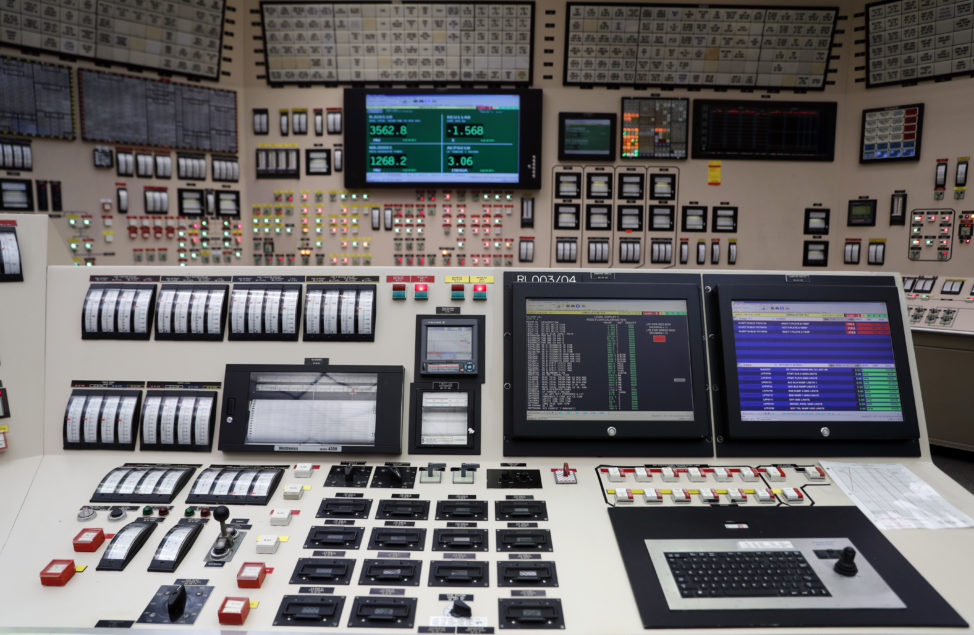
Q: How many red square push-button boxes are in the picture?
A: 4